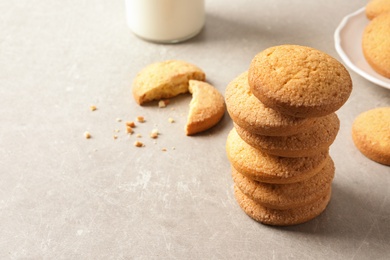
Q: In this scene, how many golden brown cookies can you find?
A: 10